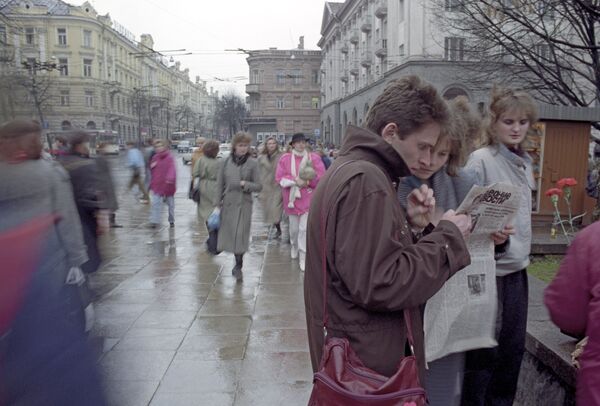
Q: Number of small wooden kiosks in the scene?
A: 1